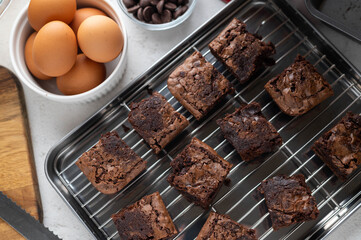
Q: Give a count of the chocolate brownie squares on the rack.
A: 11